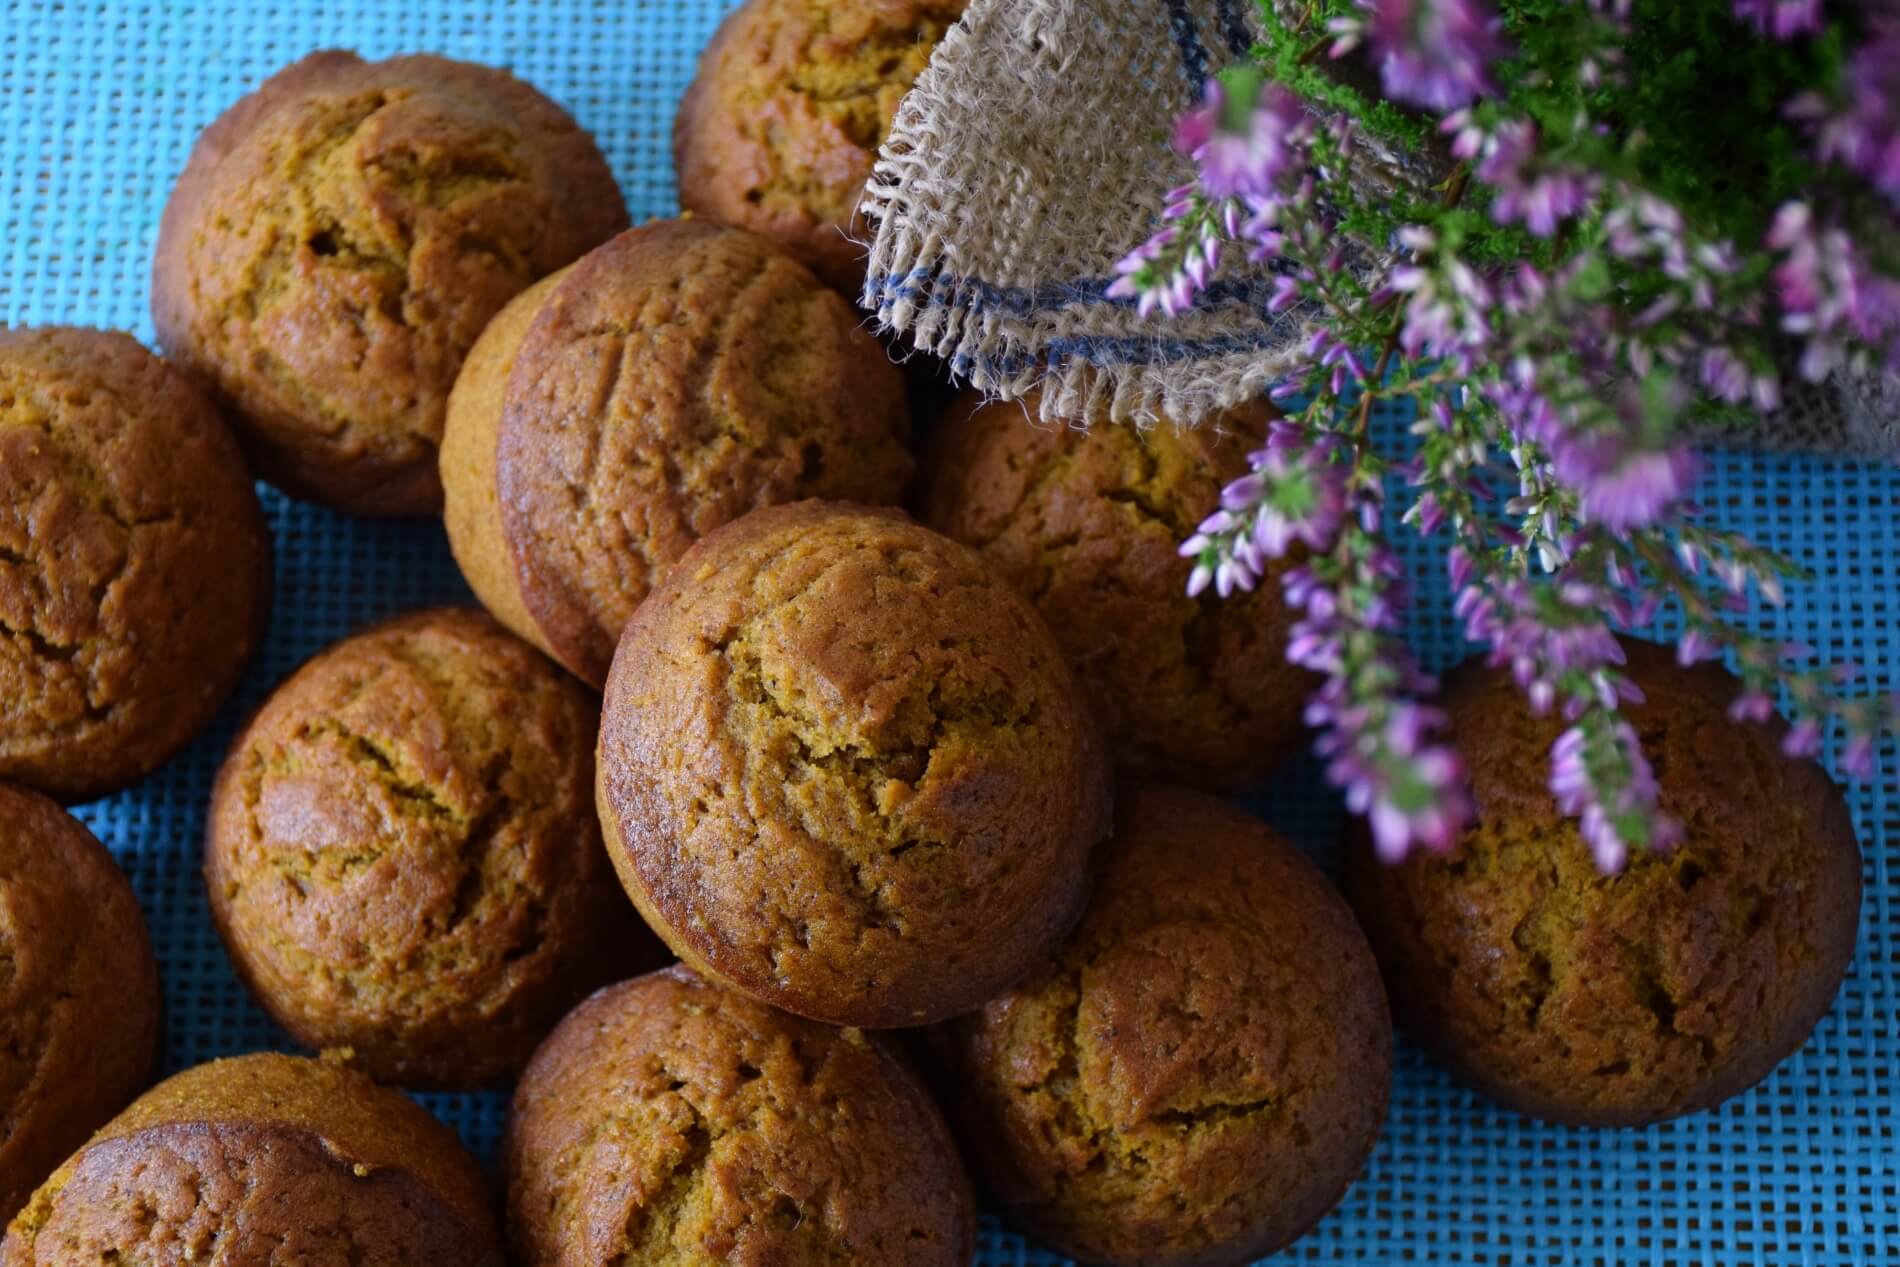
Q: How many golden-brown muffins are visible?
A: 12